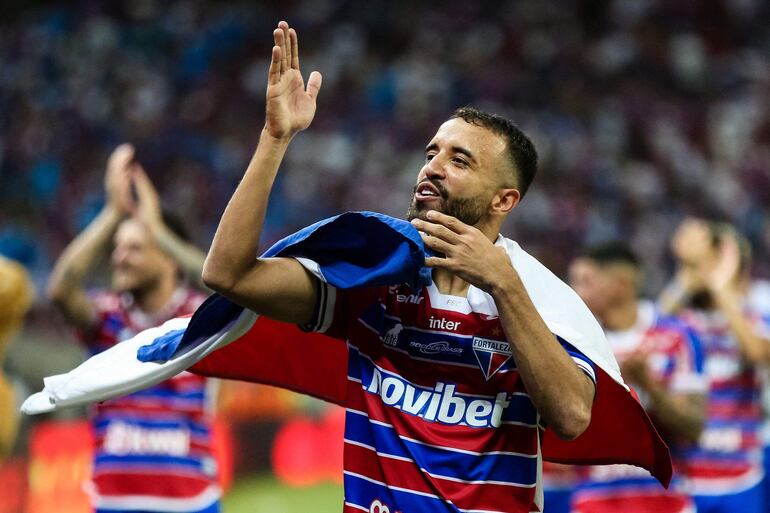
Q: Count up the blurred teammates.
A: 3